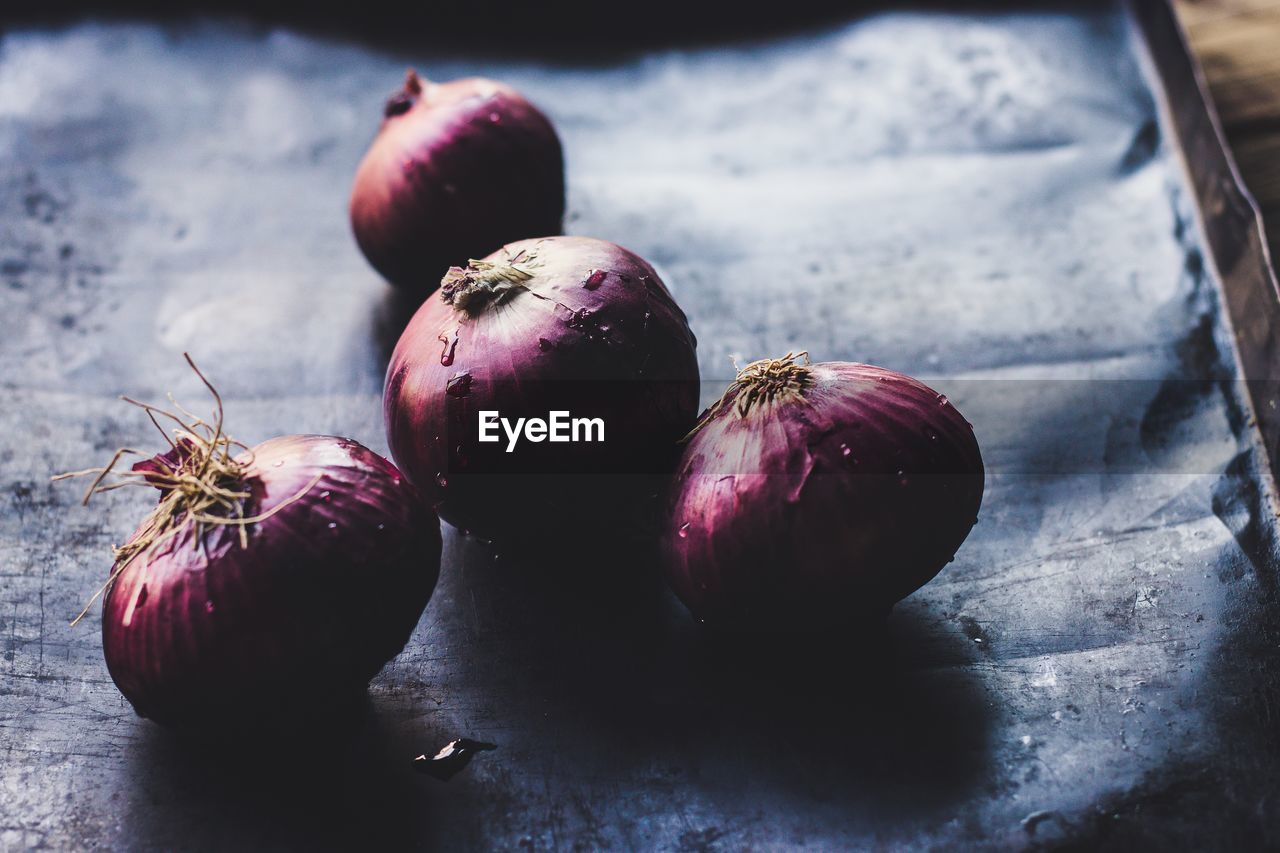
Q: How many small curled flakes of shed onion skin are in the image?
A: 1